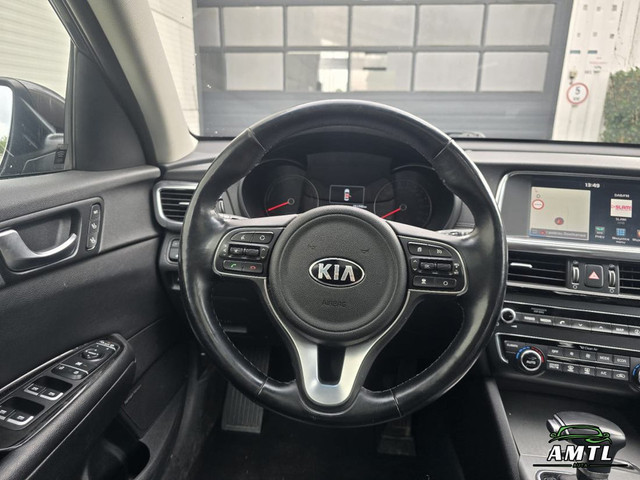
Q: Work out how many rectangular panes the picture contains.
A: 12